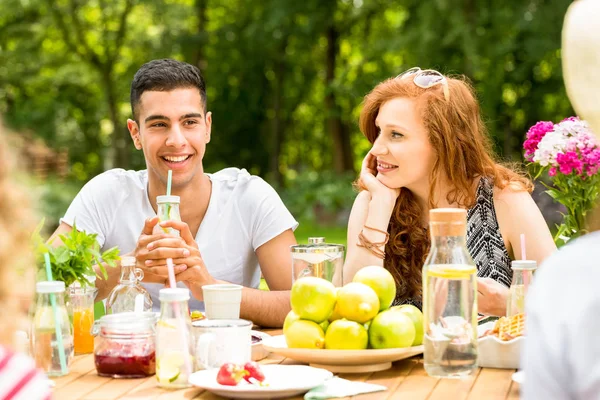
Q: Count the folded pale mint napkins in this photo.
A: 1